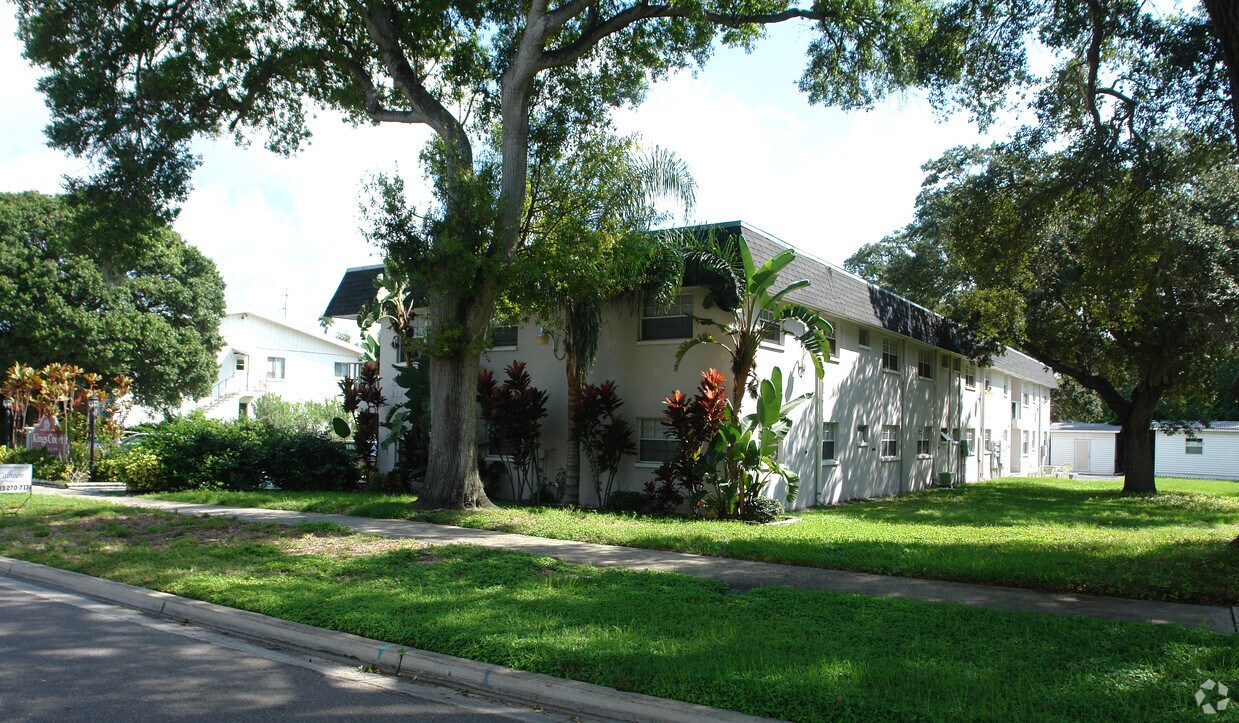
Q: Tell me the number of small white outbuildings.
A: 2